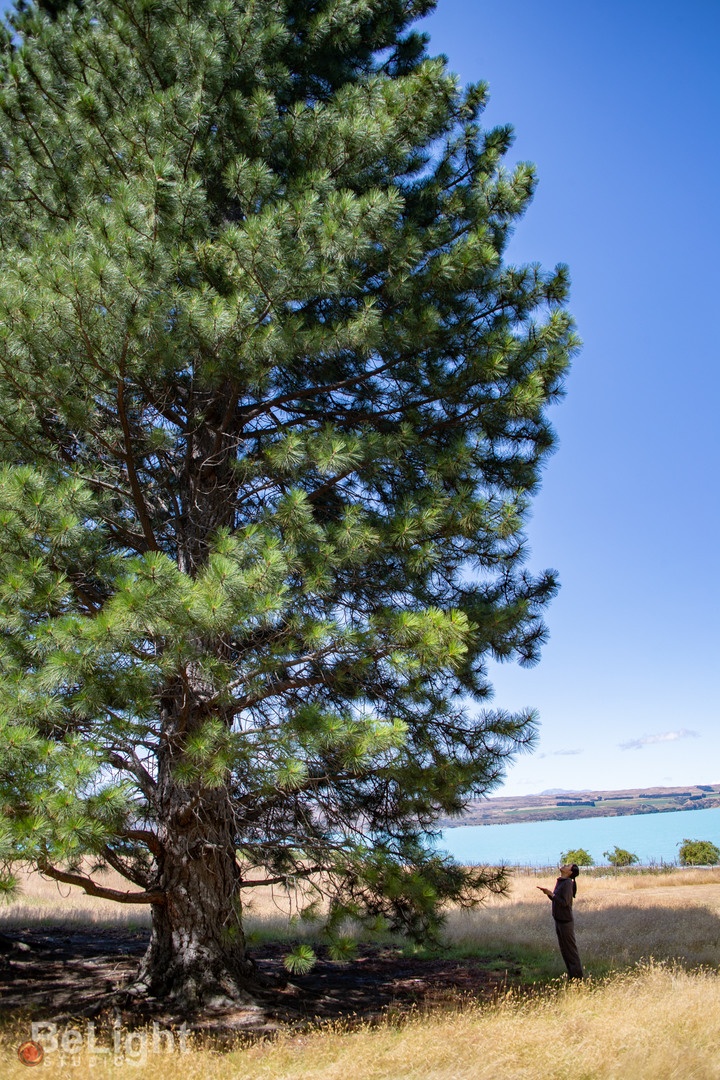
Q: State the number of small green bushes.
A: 3